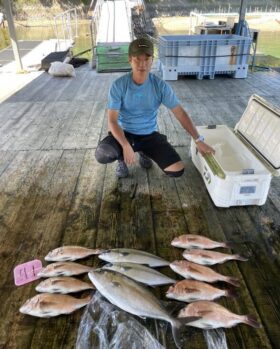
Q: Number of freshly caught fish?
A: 12